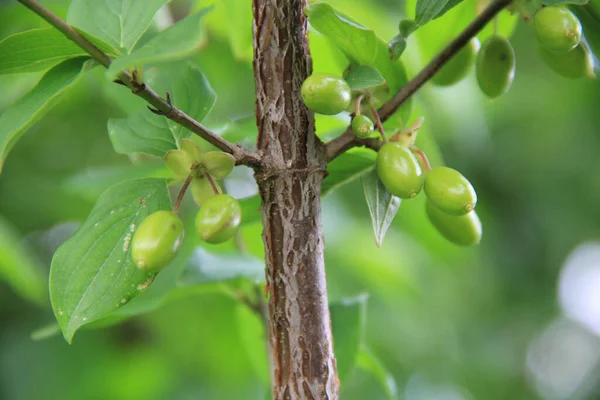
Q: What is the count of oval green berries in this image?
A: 11